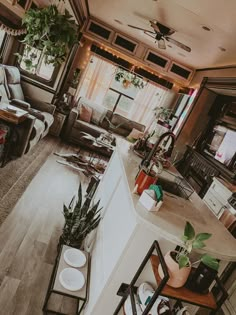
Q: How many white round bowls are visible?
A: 2